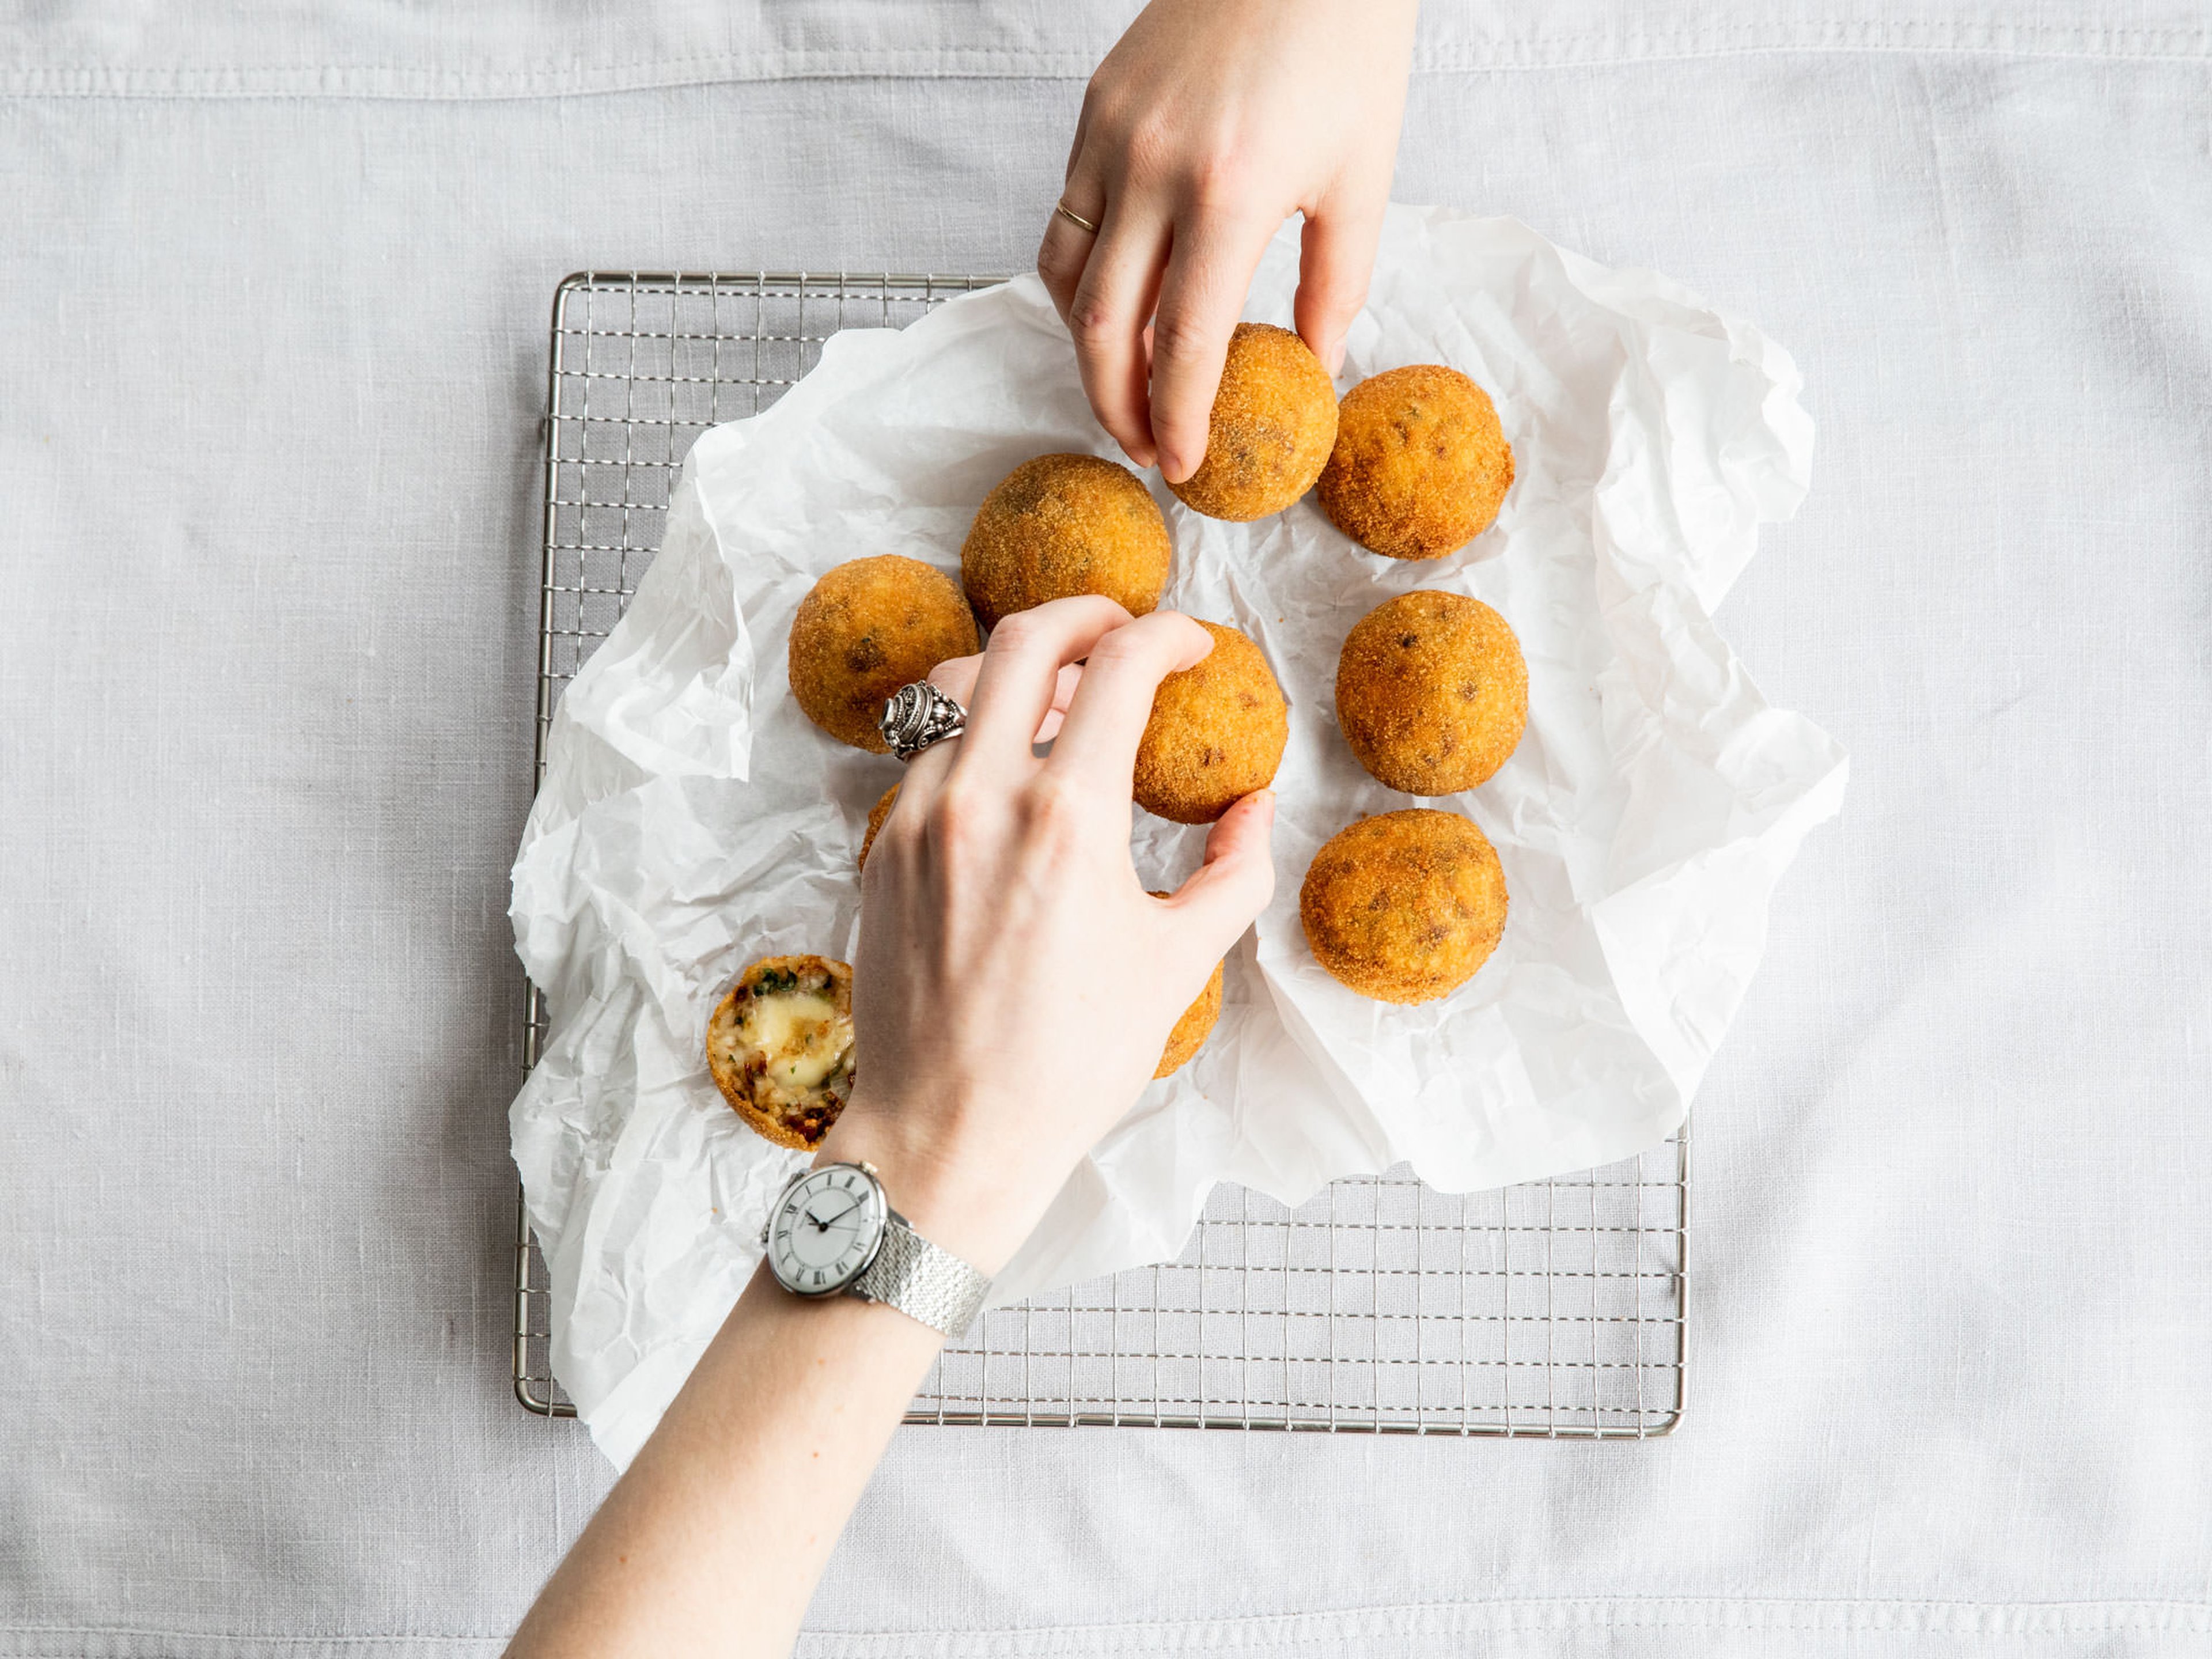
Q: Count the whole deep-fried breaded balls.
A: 9